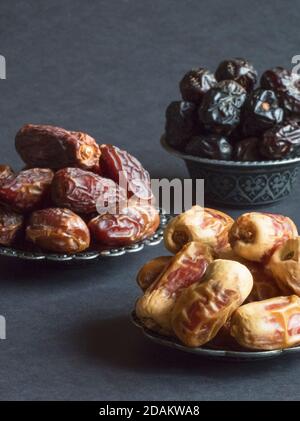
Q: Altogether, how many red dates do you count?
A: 8